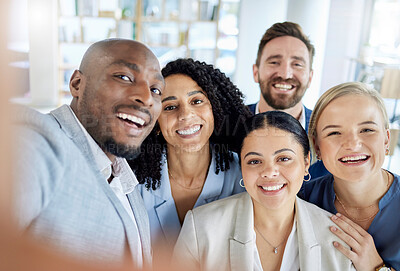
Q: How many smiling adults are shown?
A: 5